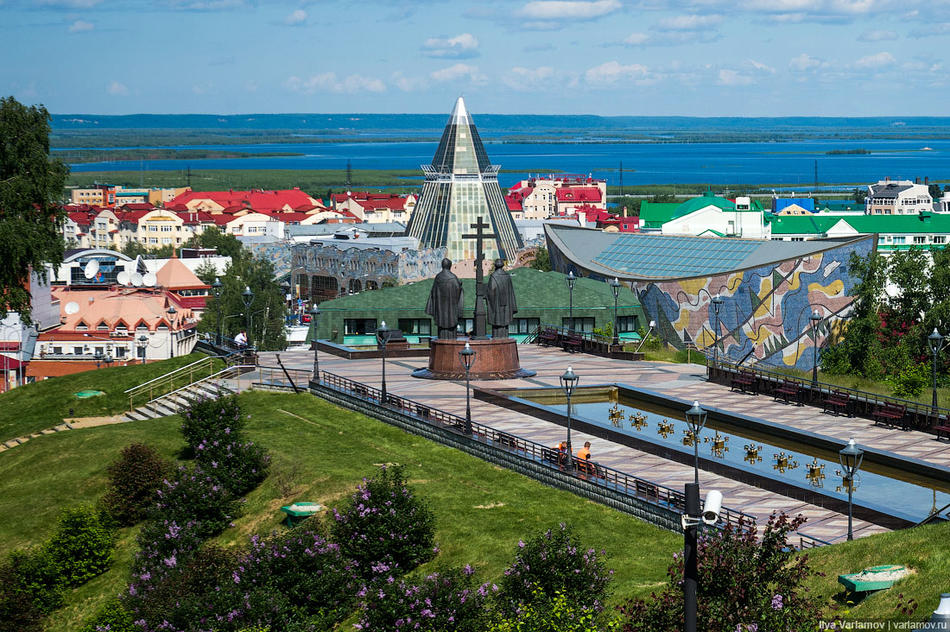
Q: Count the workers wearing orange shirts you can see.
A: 2